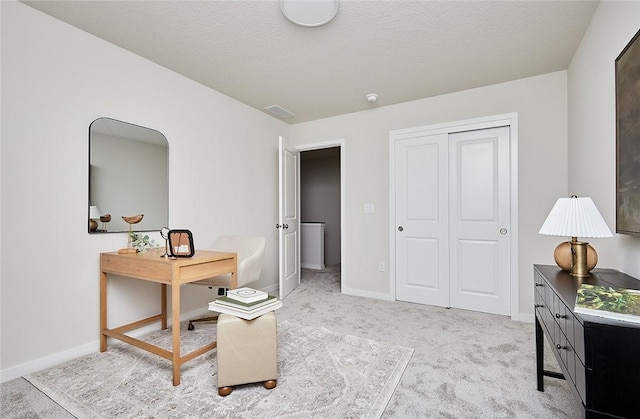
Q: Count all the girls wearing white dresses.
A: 0